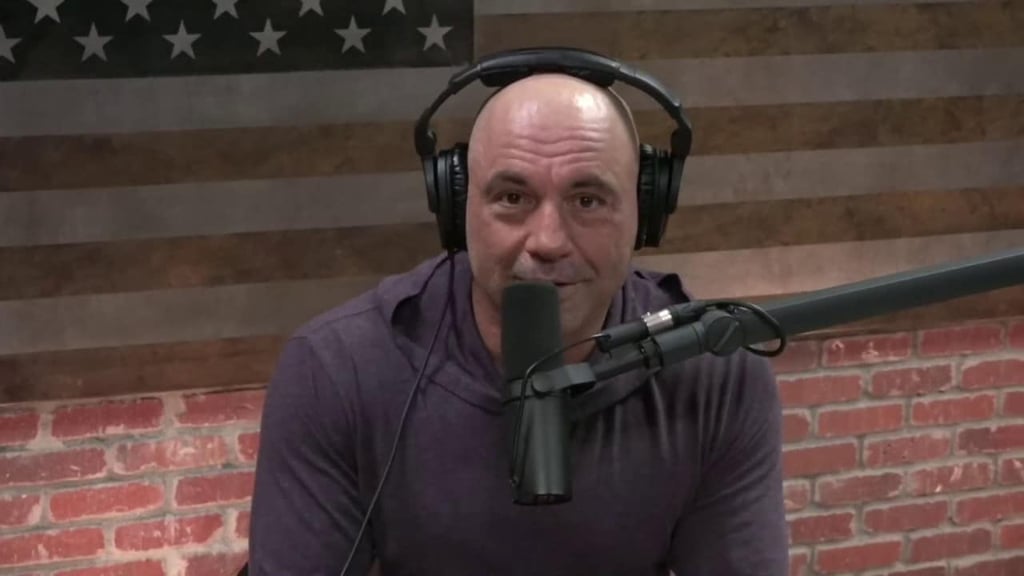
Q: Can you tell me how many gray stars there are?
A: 11